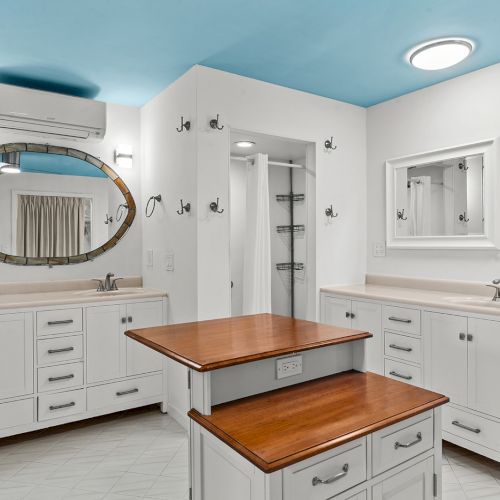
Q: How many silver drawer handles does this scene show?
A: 11